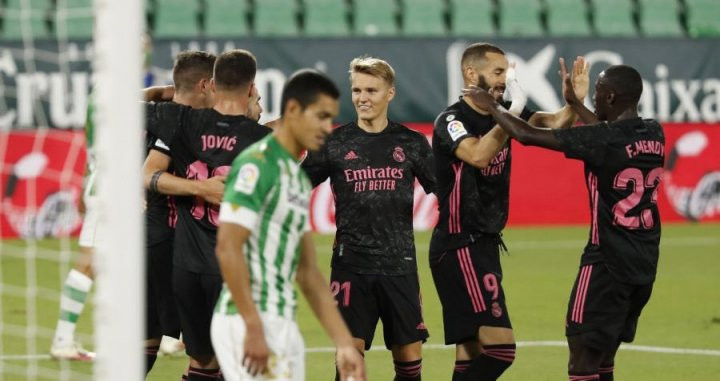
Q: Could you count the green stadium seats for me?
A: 14